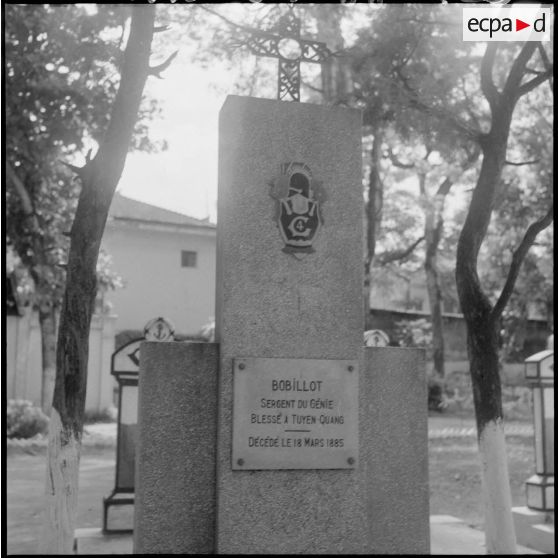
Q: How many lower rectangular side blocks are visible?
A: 2